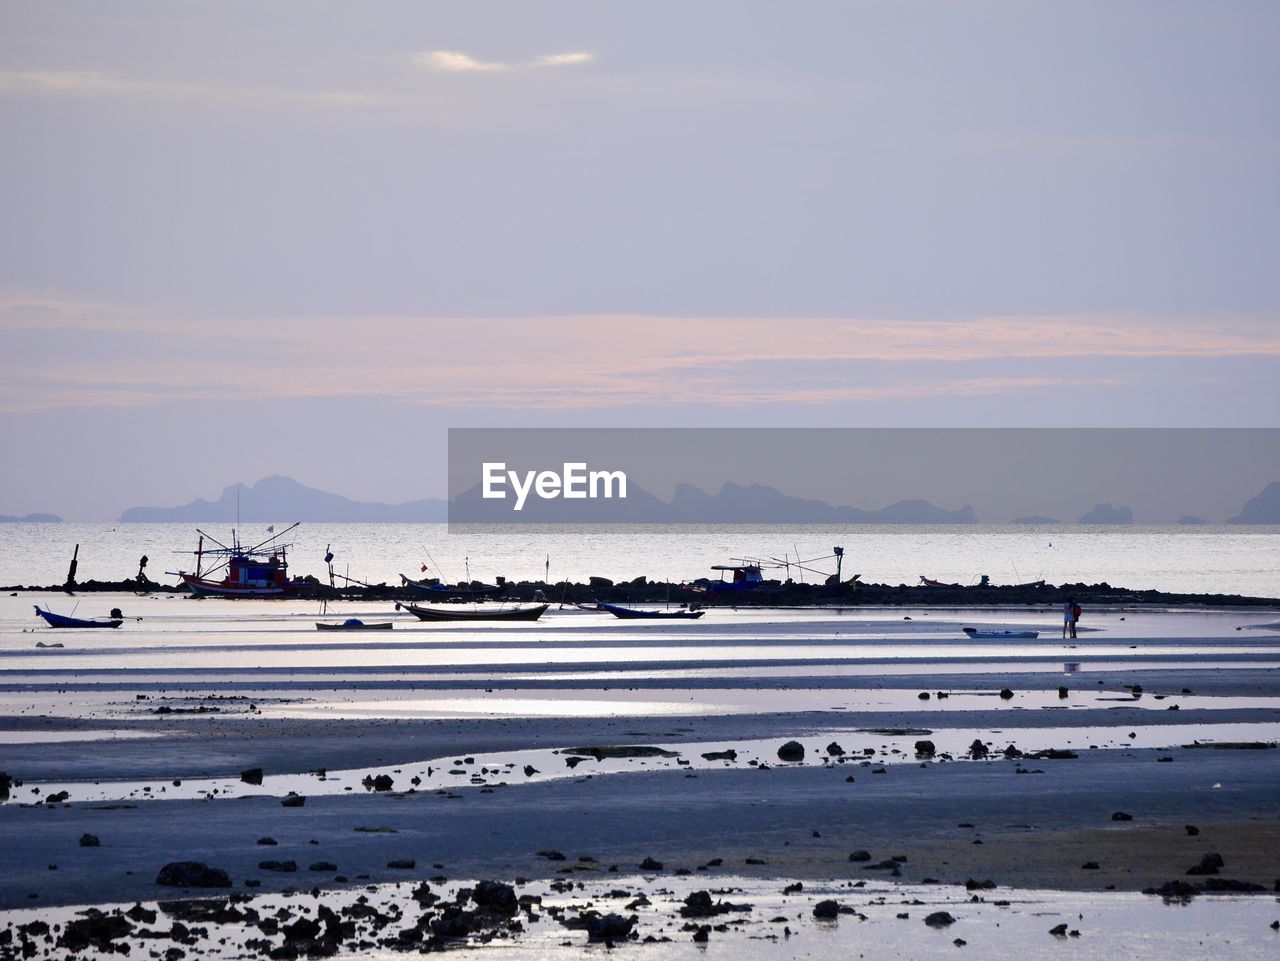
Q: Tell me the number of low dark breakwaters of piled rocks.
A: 1